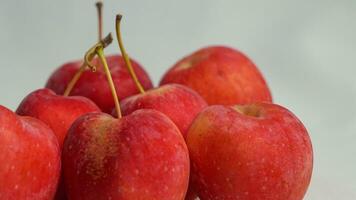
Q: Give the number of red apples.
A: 7